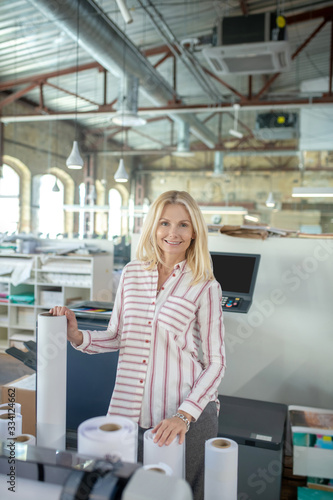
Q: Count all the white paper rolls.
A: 8